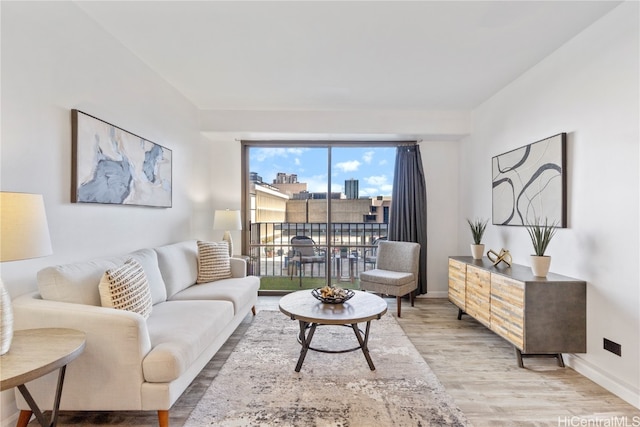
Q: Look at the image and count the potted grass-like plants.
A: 2